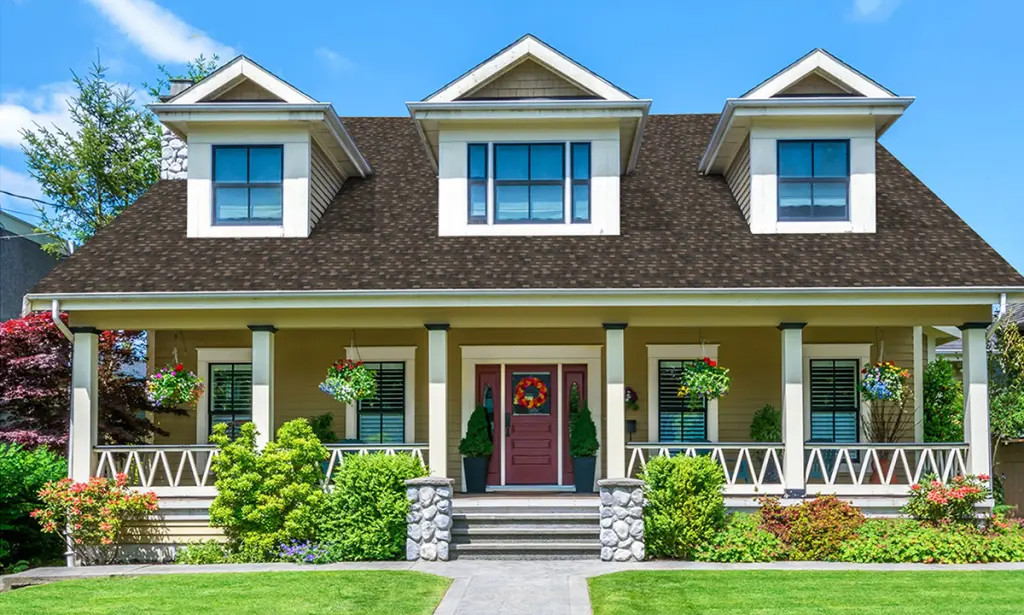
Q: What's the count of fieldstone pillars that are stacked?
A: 2